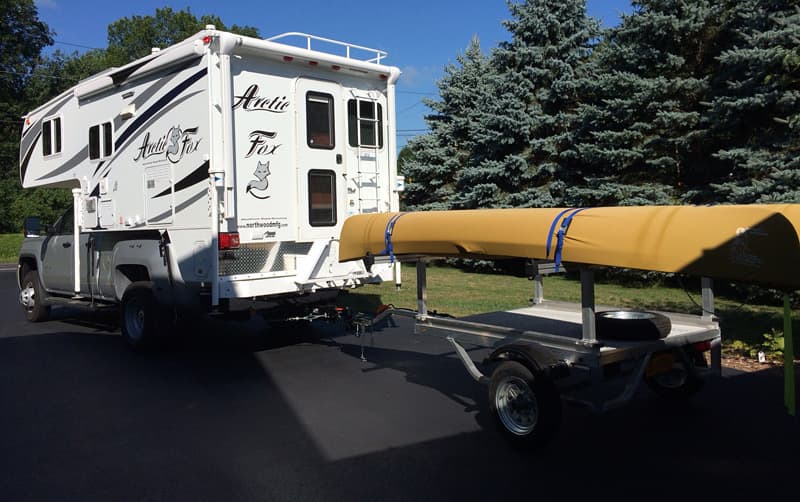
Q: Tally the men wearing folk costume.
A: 0